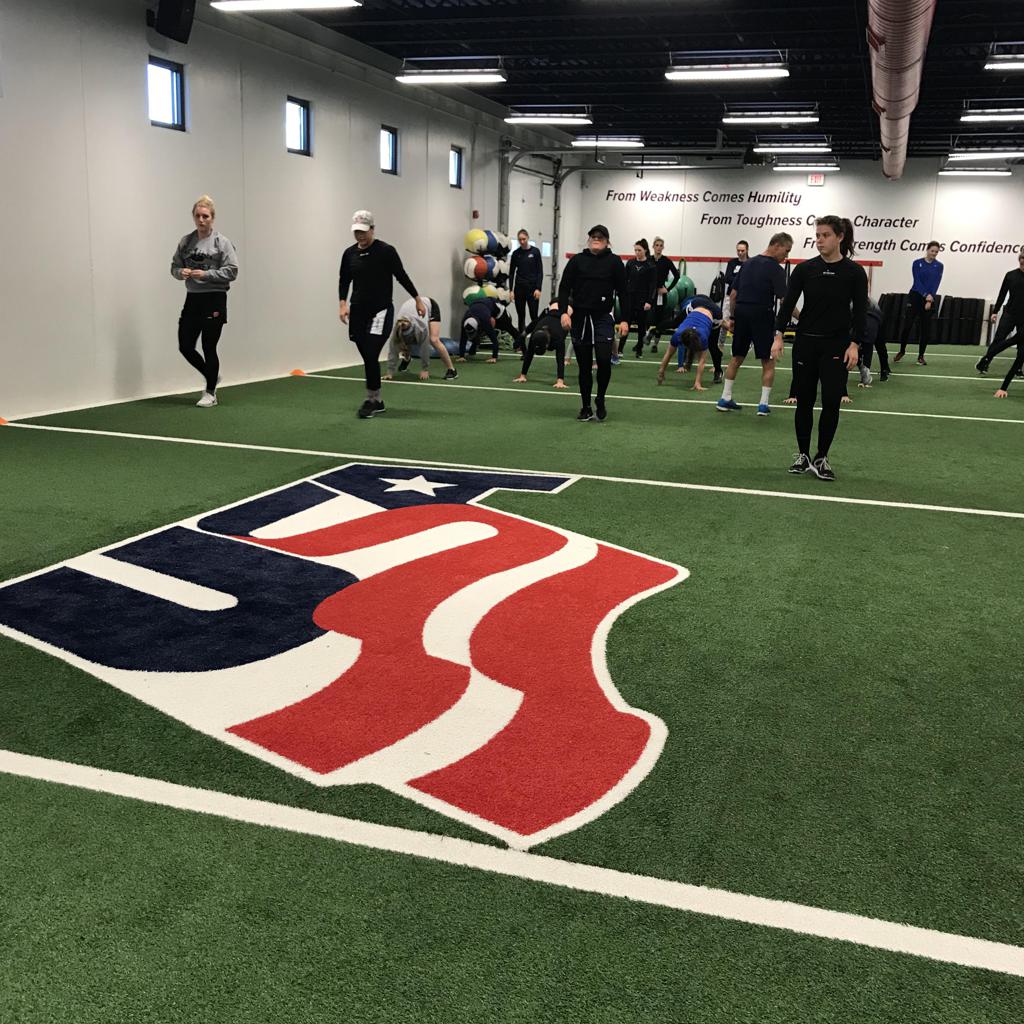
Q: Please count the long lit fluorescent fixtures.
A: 13